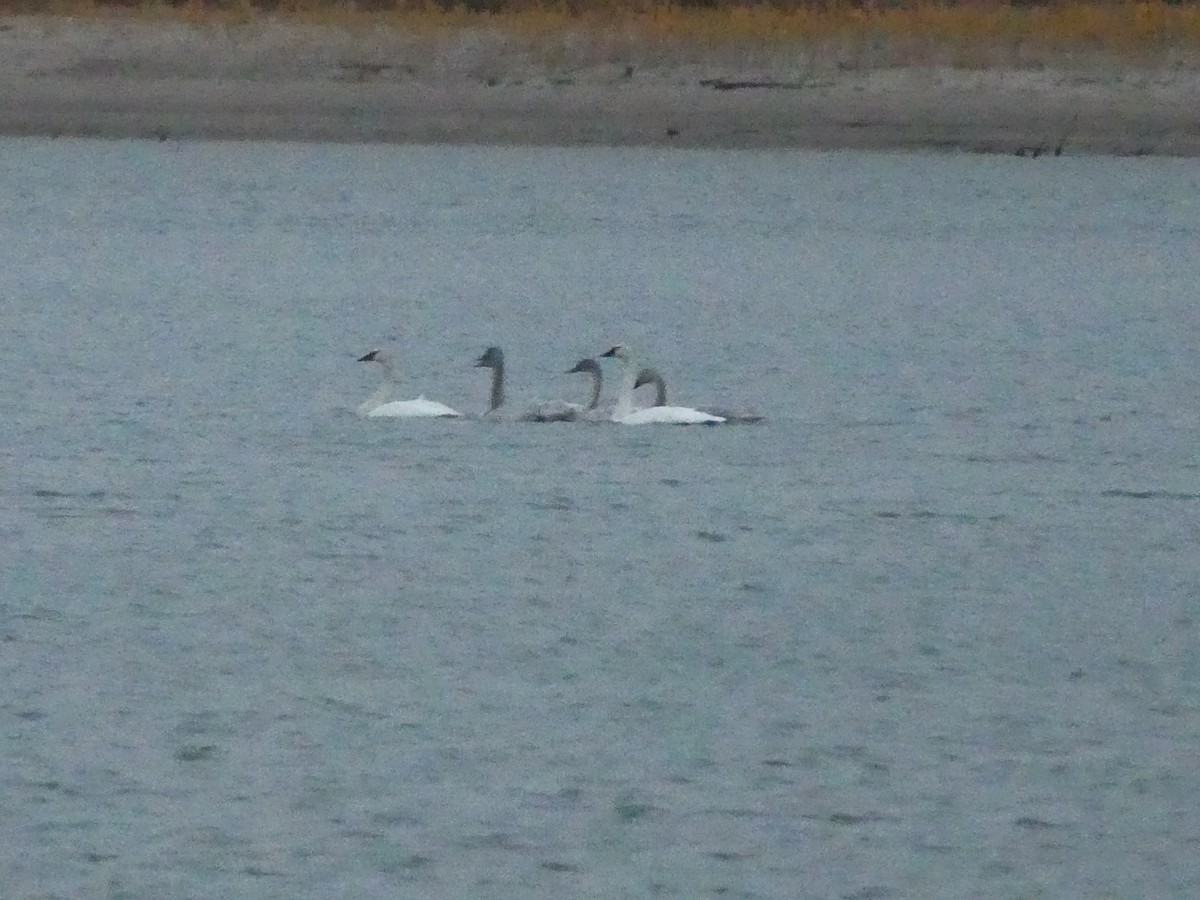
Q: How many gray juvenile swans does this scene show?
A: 3